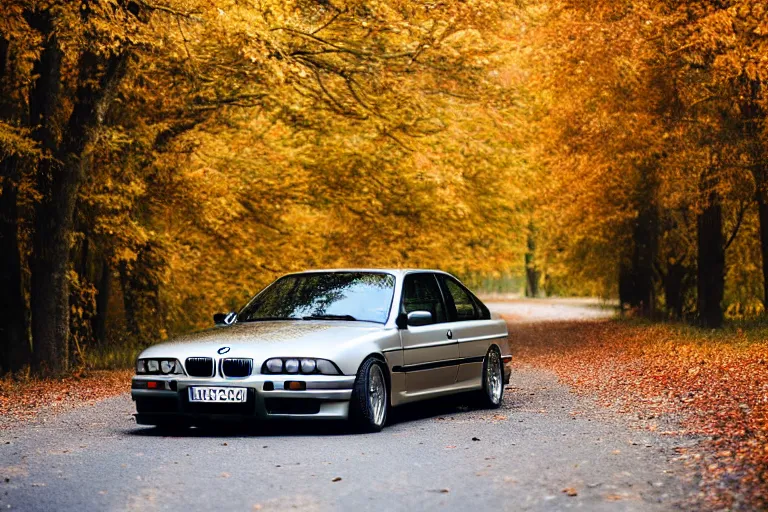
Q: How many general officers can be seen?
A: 0